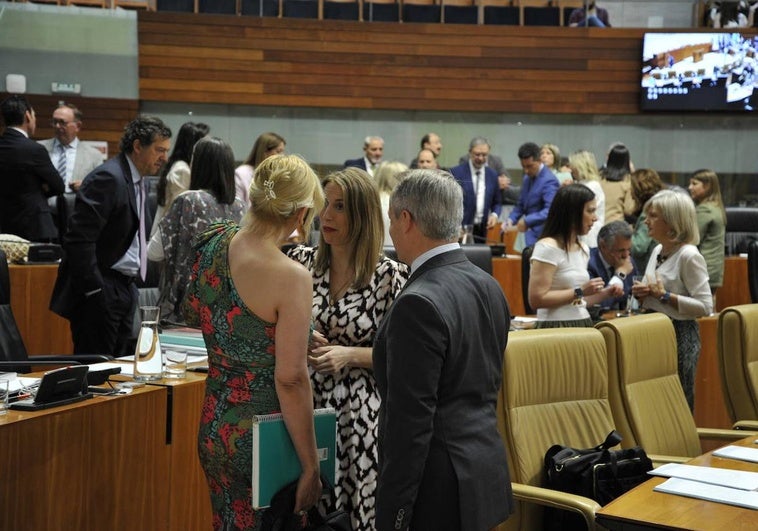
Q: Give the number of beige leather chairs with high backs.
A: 3